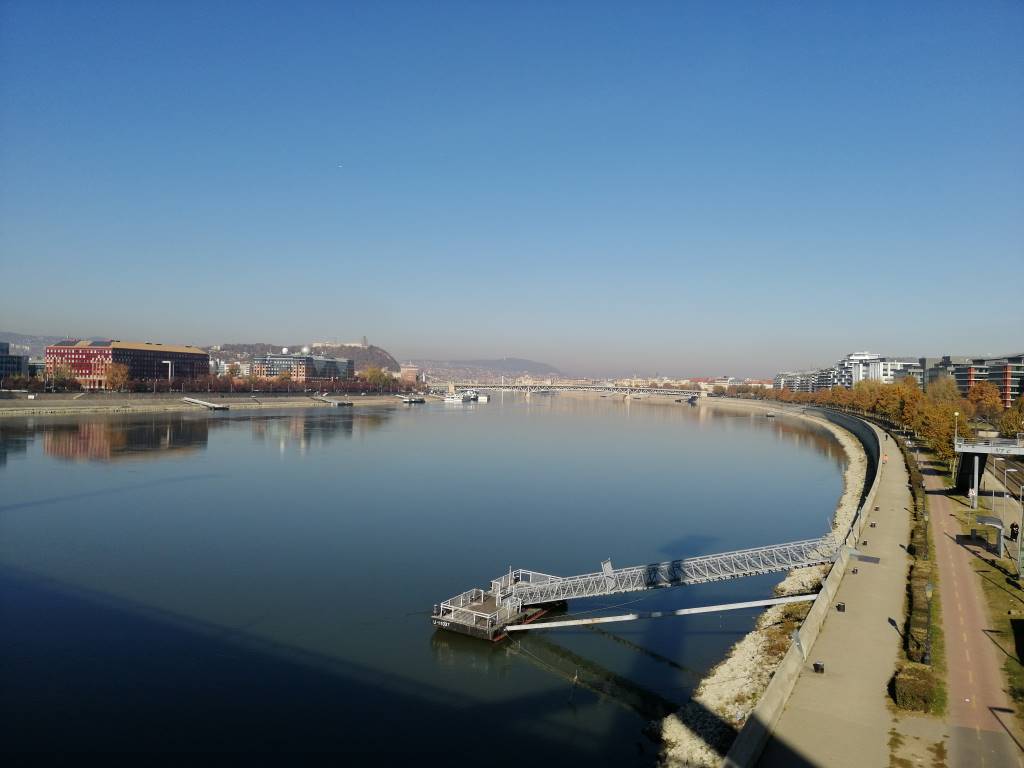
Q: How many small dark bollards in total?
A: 6